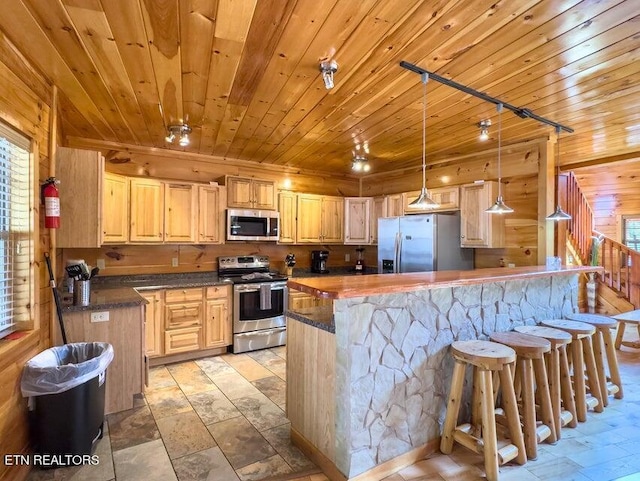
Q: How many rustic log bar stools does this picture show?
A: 5